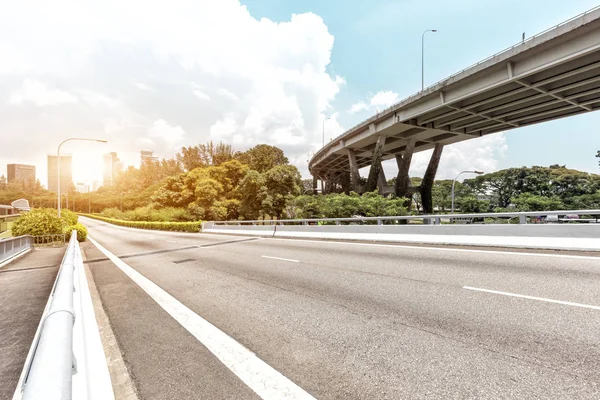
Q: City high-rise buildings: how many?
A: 4